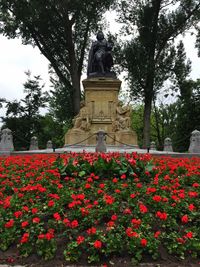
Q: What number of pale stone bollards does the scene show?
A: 7